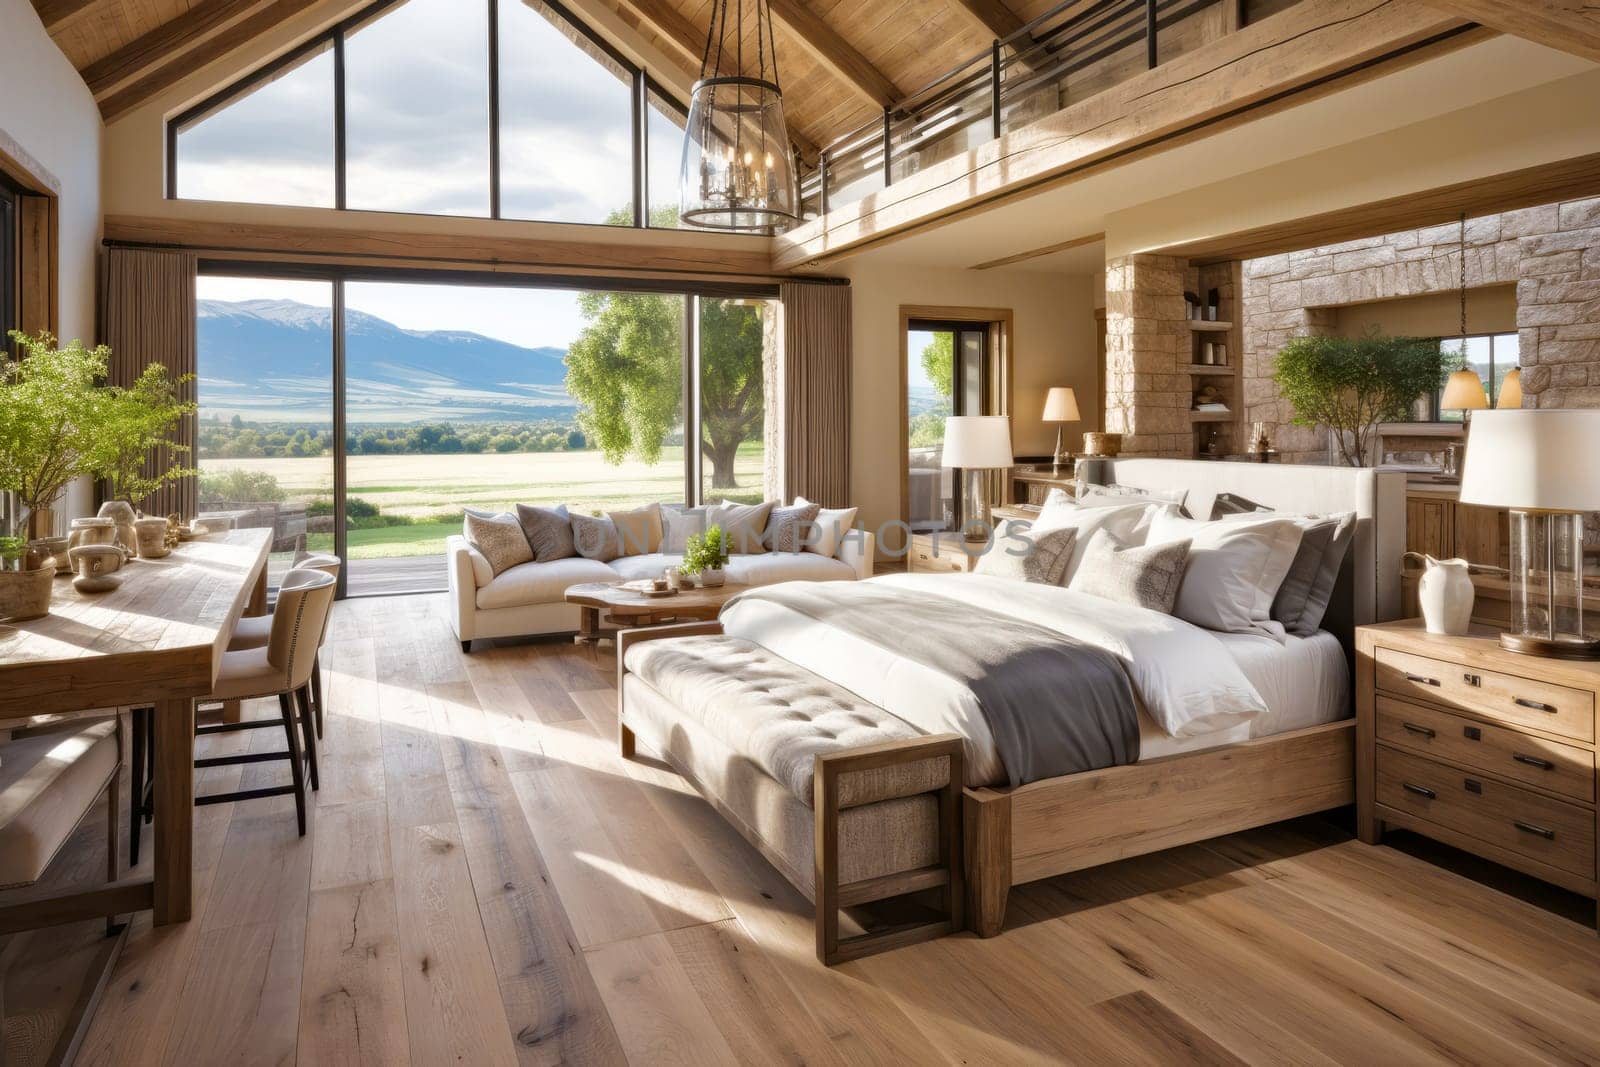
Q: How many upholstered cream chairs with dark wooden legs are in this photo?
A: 2